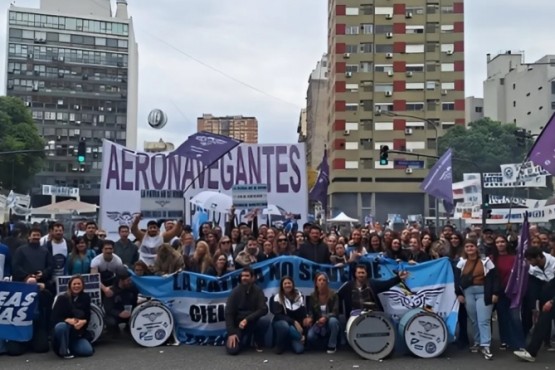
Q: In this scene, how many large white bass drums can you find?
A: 4